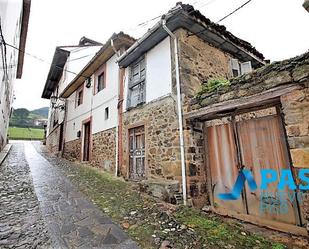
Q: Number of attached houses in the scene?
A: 3